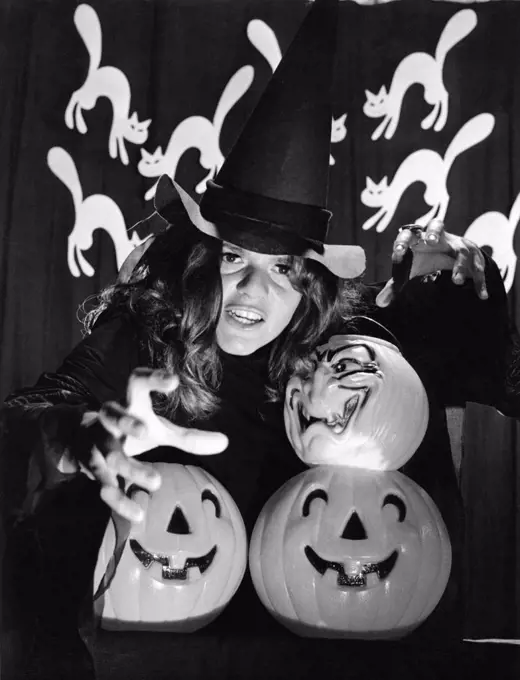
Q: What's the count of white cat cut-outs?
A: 7